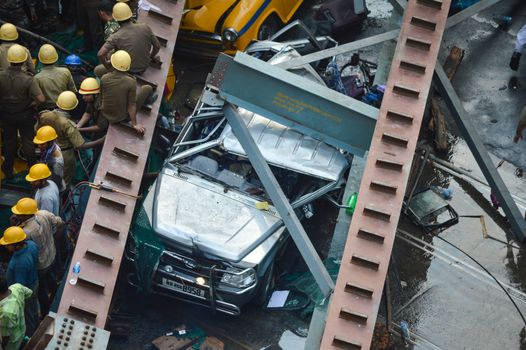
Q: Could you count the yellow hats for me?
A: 11